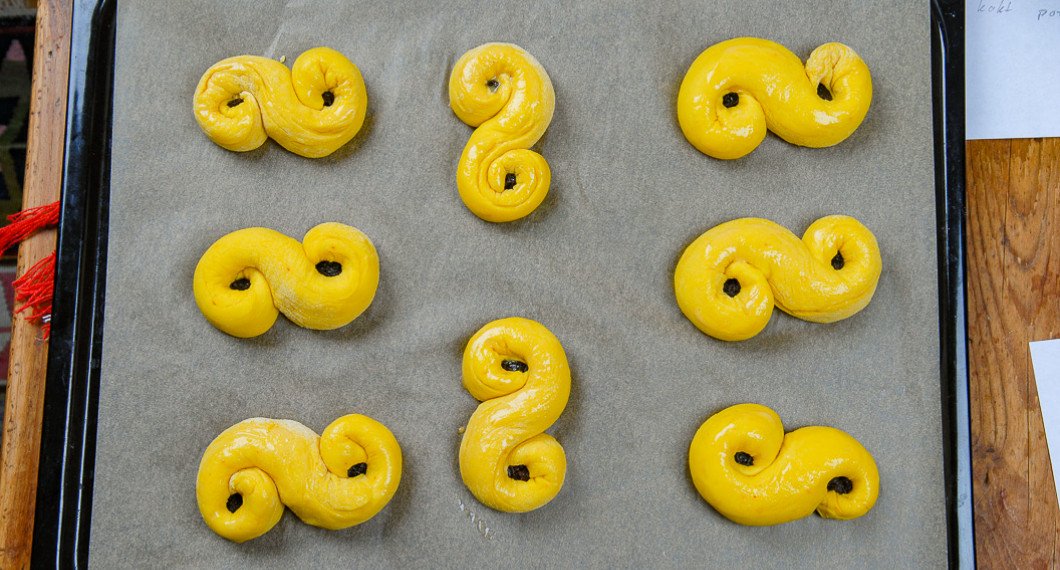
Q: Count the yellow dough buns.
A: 8